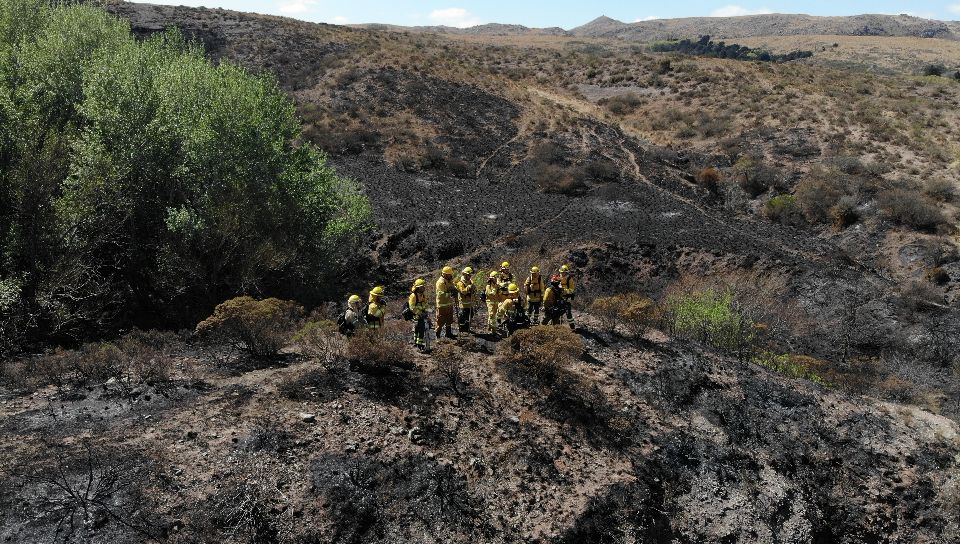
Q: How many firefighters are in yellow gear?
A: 11